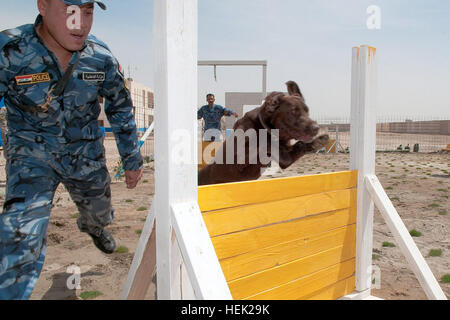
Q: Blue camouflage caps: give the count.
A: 1